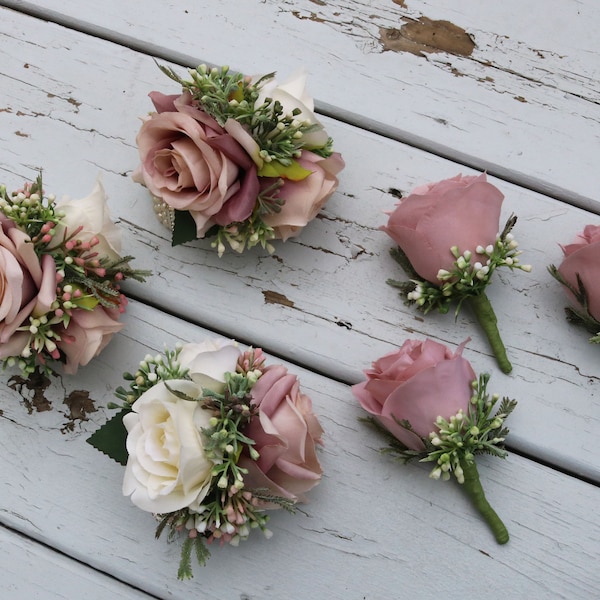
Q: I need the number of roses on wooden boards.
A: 12